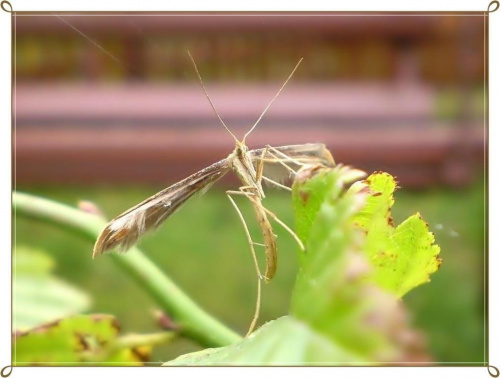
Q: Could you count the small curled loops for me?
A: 4